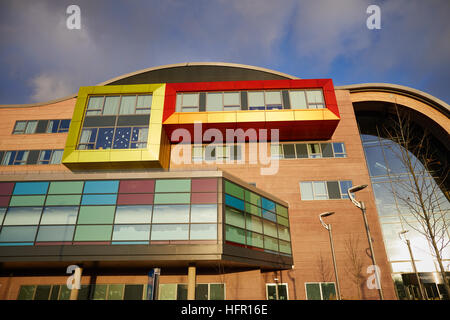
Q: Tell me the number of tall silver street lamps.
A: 3